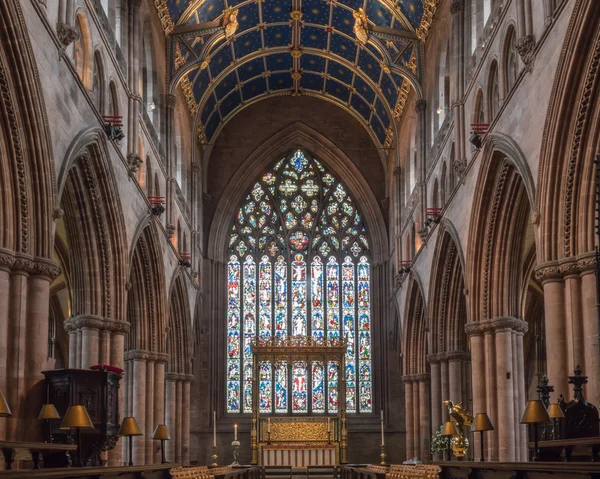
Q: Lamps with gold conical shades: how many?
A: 9